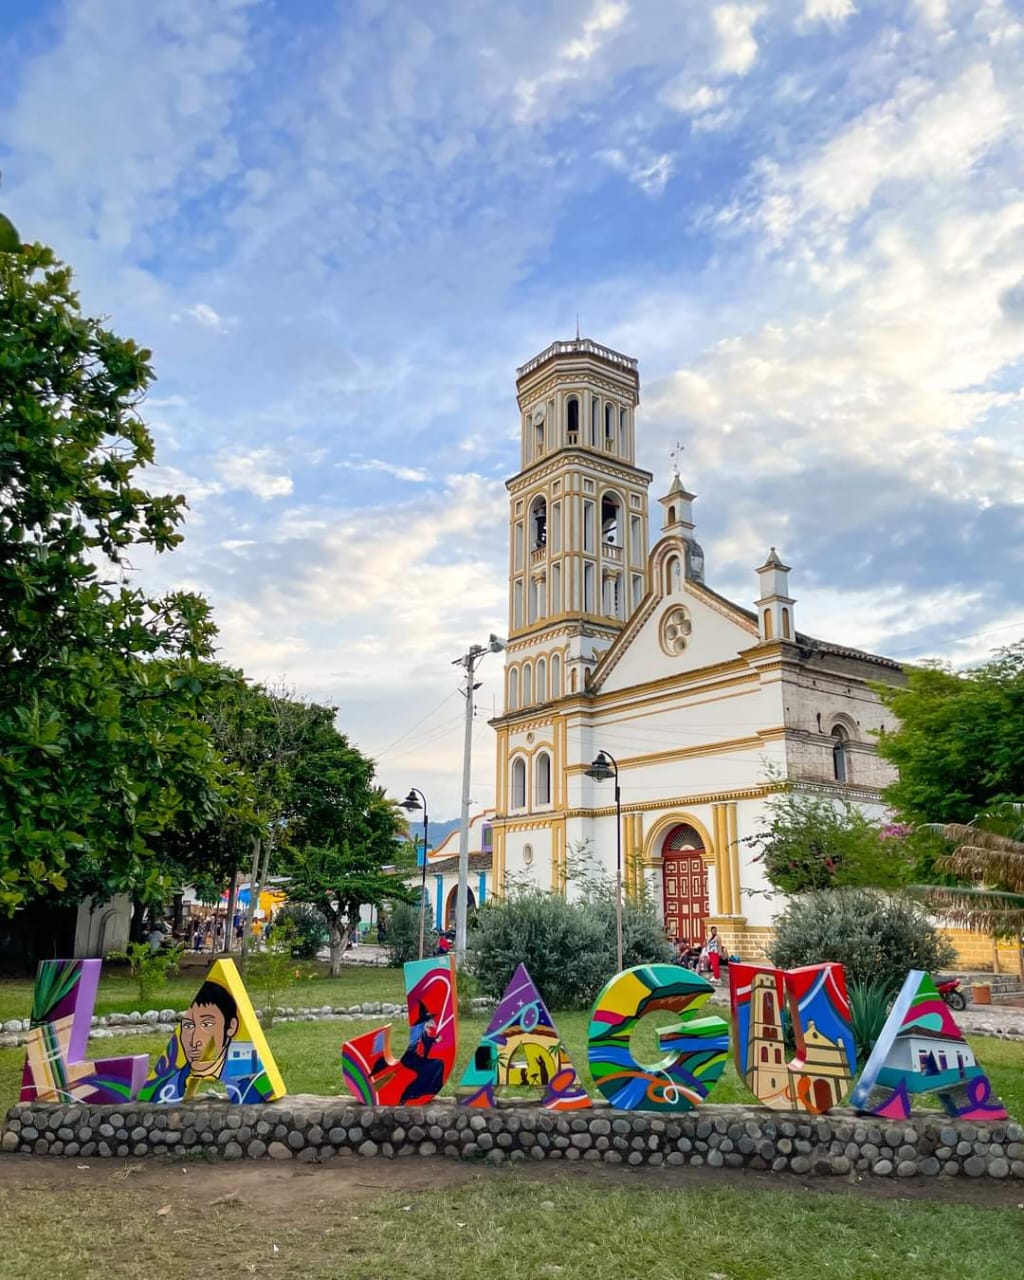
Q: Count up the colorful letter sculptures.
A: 7